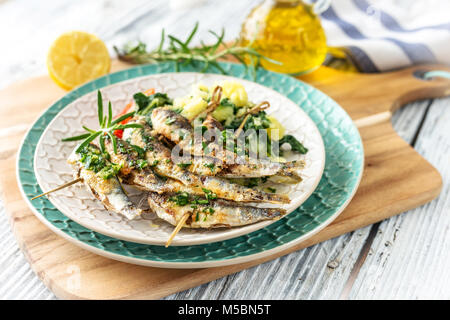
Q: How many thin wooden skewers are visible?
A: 2